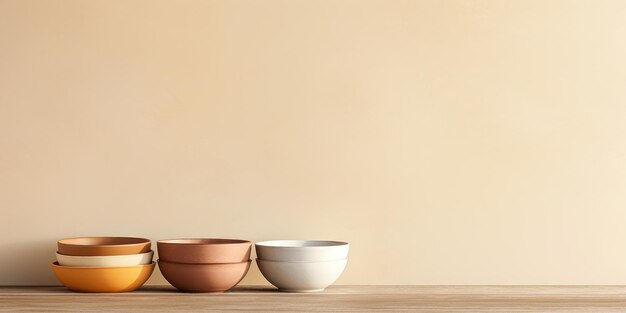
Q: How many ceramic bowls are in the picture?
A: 7